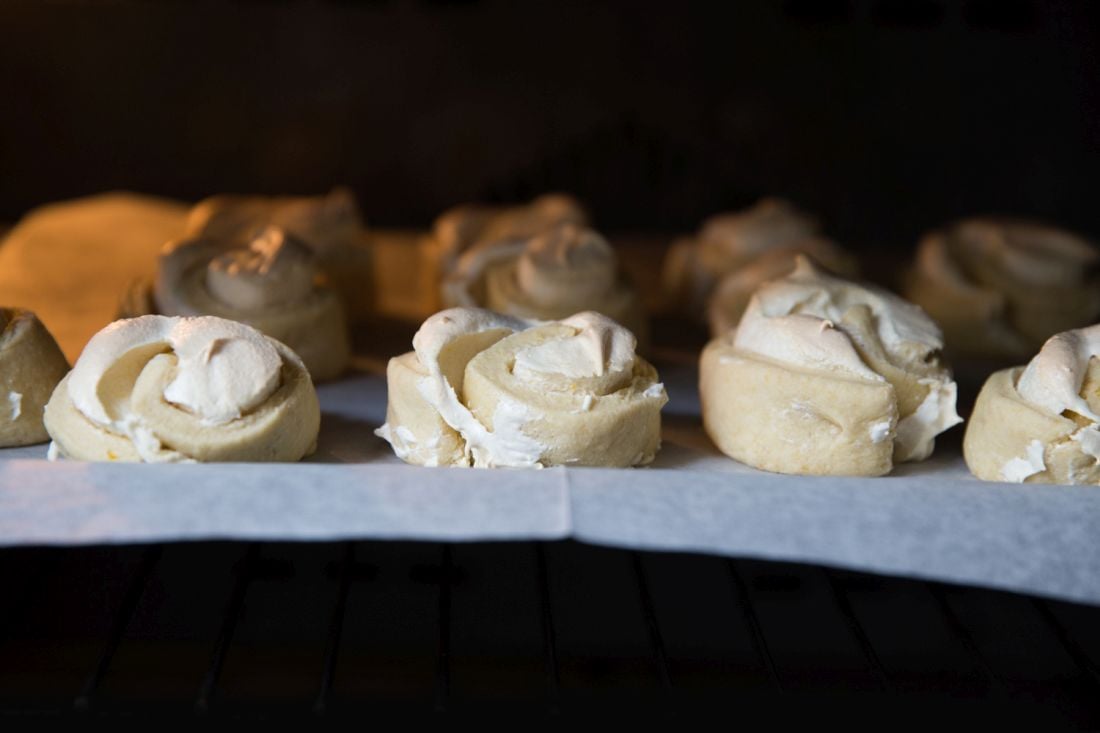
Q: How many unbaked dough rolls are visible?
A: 12